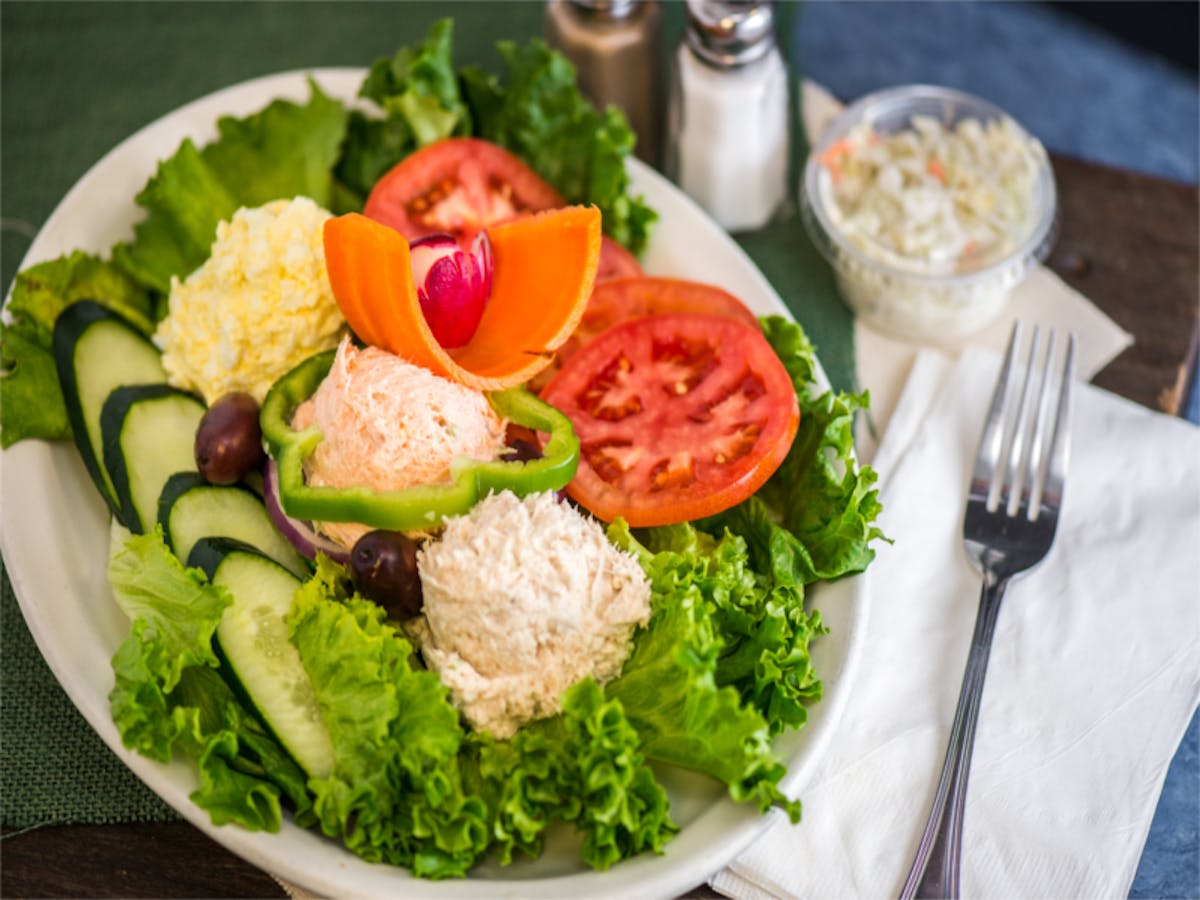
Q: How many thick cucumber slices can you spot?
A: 4